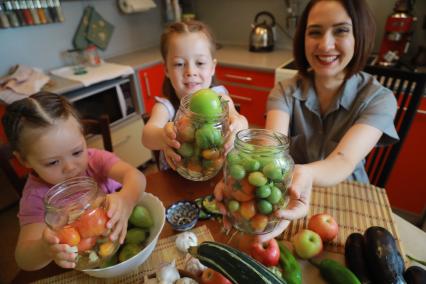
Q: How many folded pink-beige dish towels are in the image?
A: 1